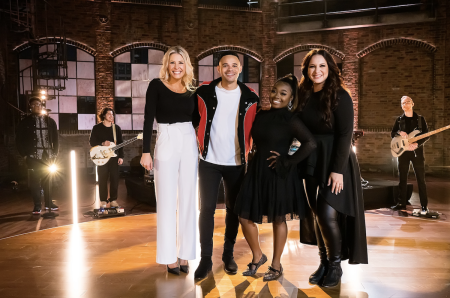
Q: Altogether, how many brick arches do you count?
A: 5